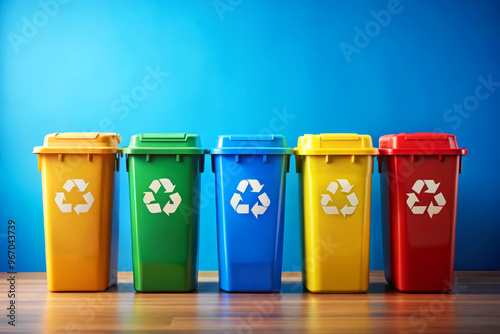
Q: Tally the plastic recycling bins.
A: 5